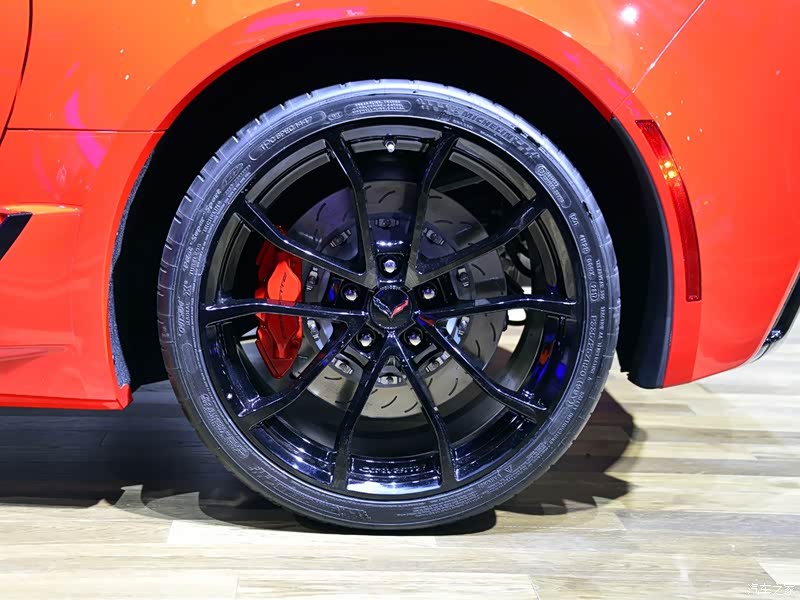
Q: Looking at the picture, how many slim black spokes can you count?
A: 10